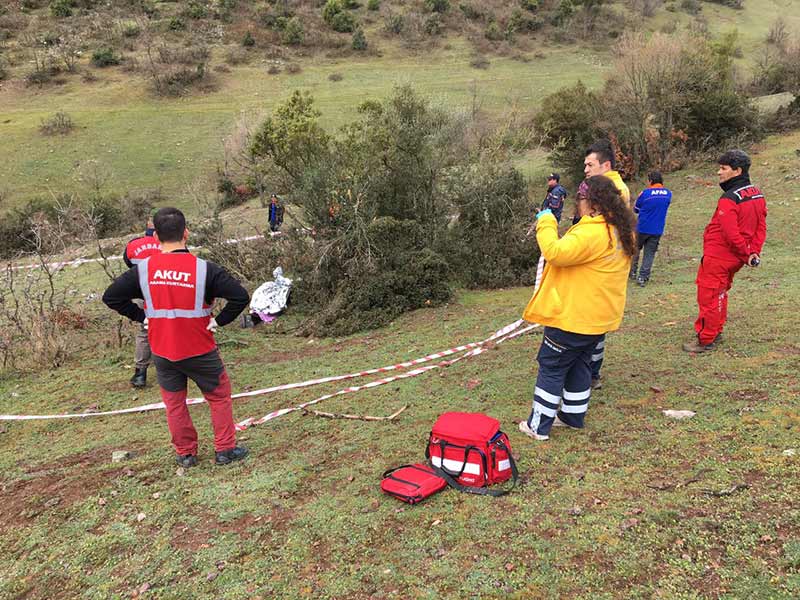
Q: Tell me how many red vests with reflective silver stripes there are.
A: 2